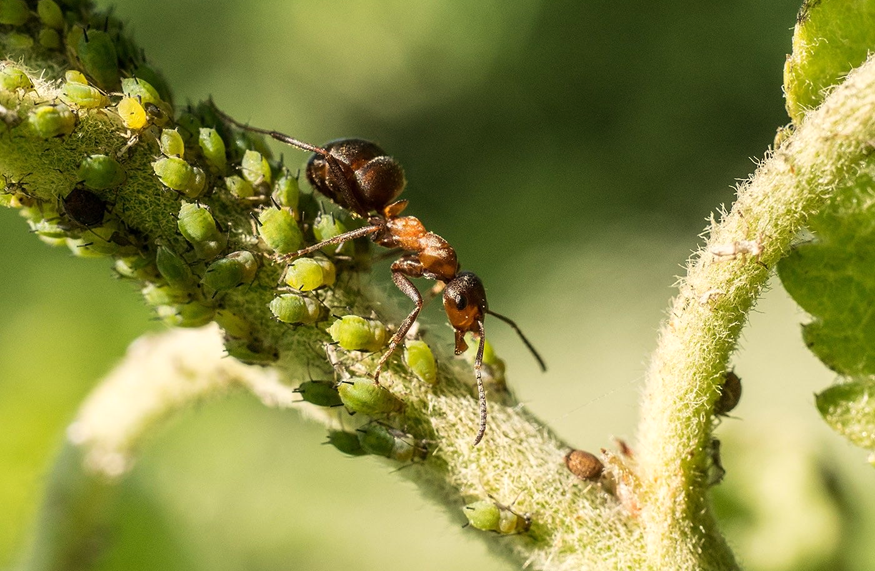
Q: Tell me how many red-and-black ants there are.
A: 1